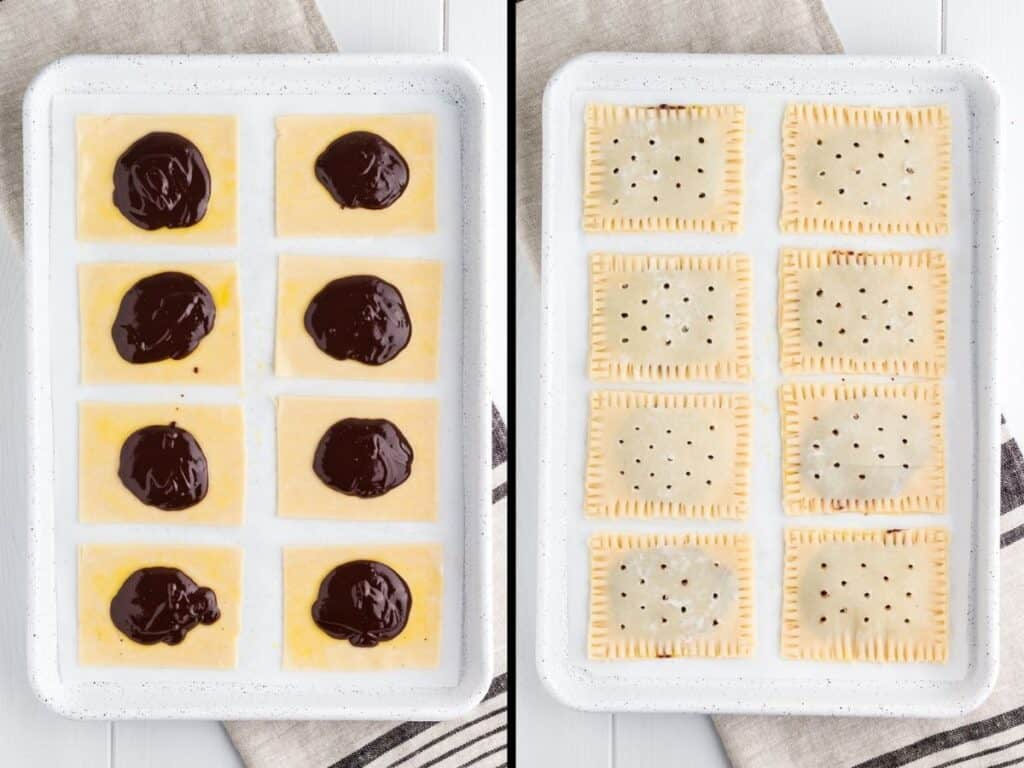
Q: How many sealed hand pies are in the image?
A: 8